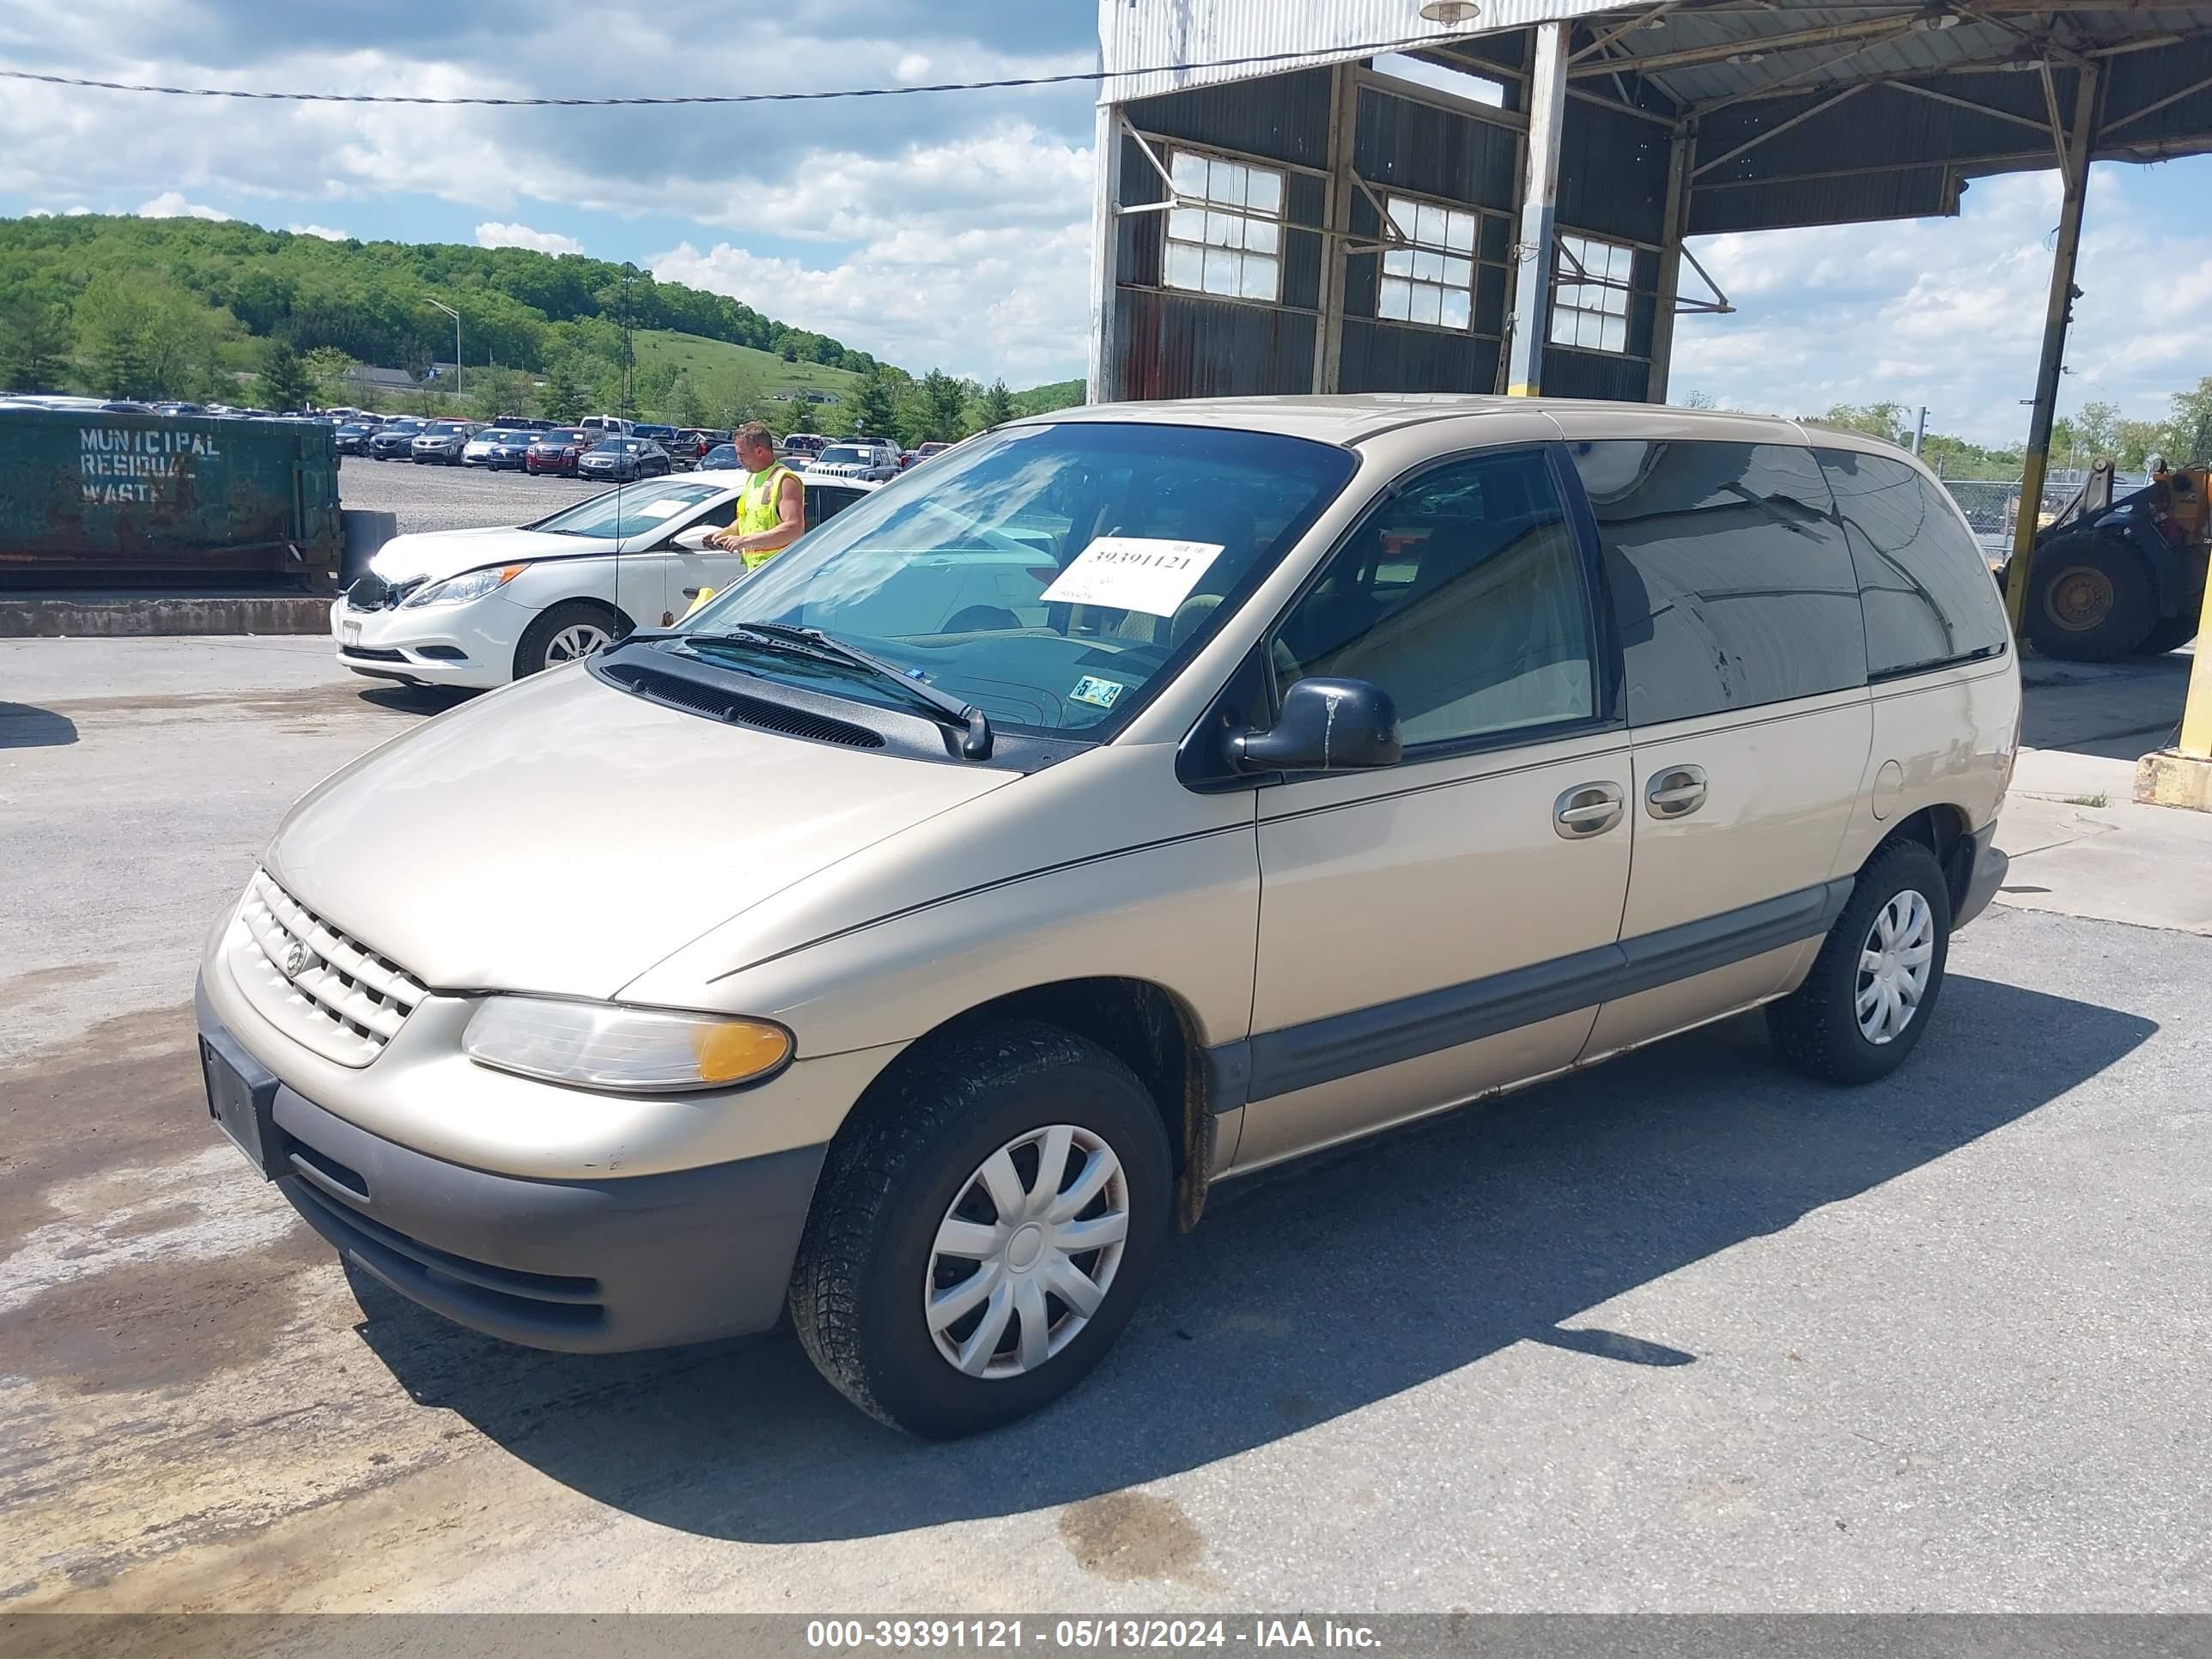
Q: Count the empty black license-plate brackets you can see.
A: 1